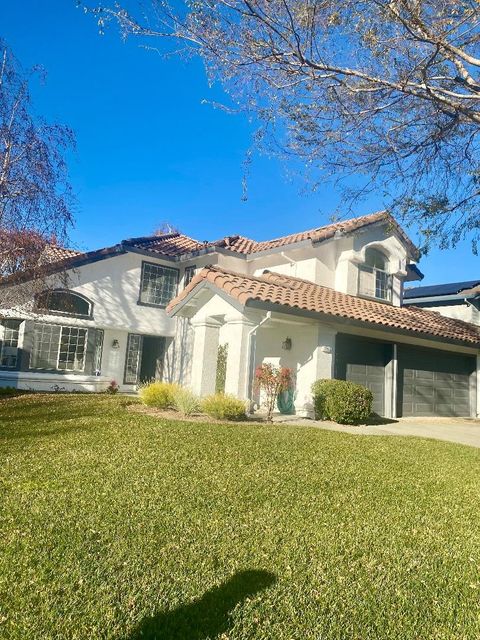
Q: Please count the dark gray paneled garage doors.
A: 2